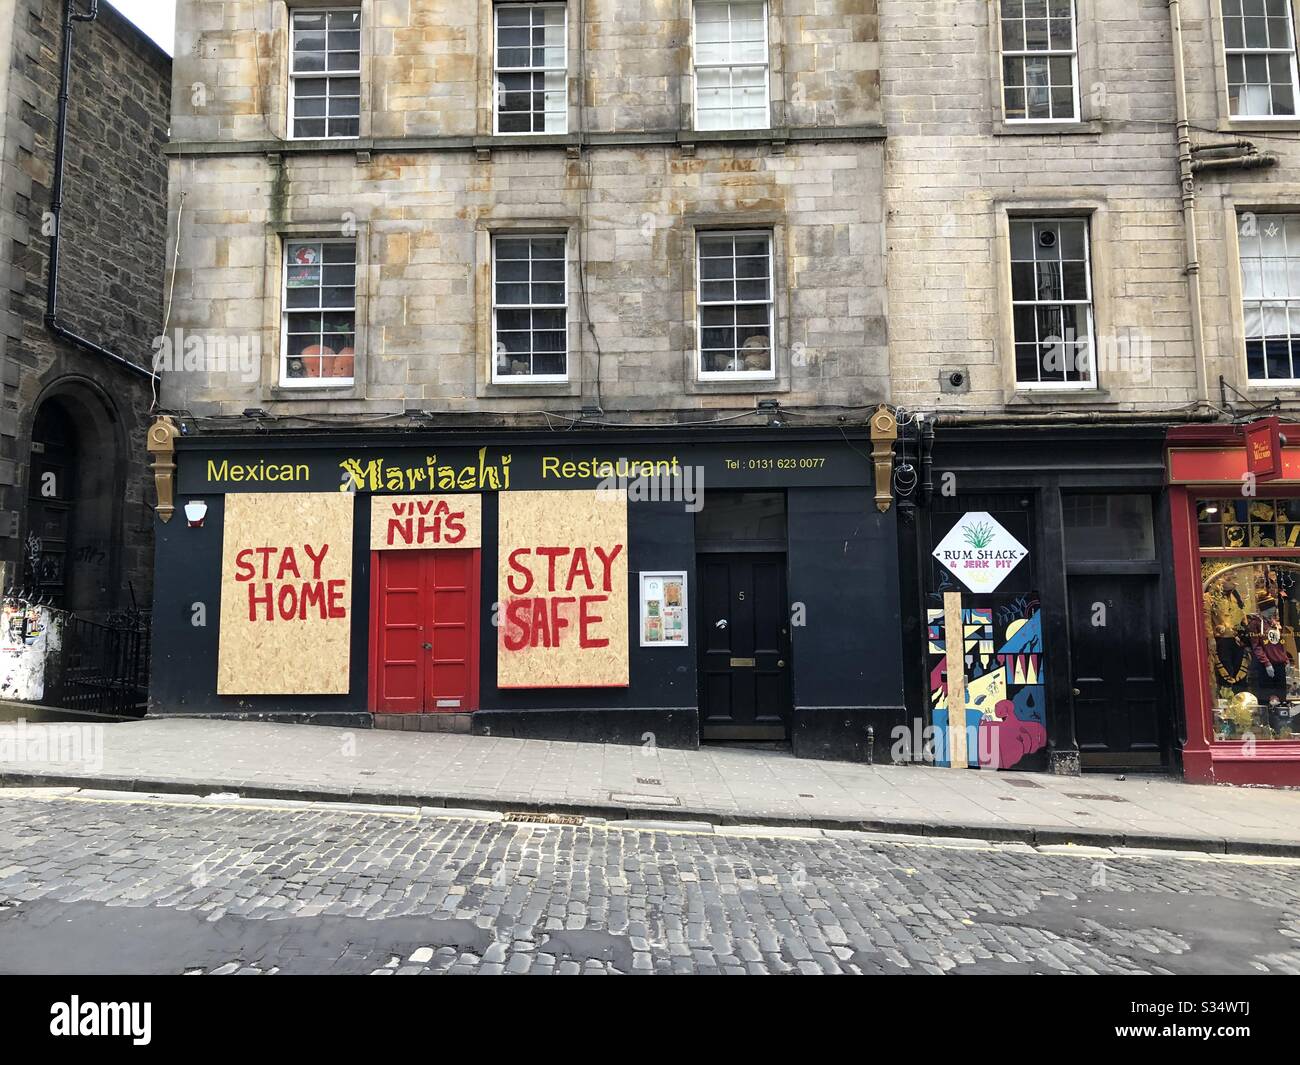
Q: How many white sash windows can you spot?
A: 10